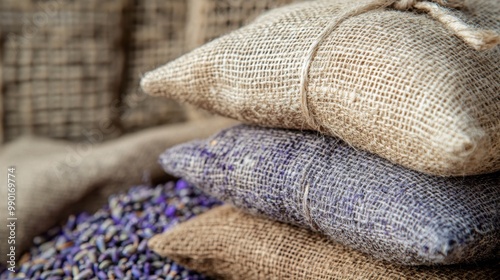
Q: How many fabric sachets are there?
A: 3